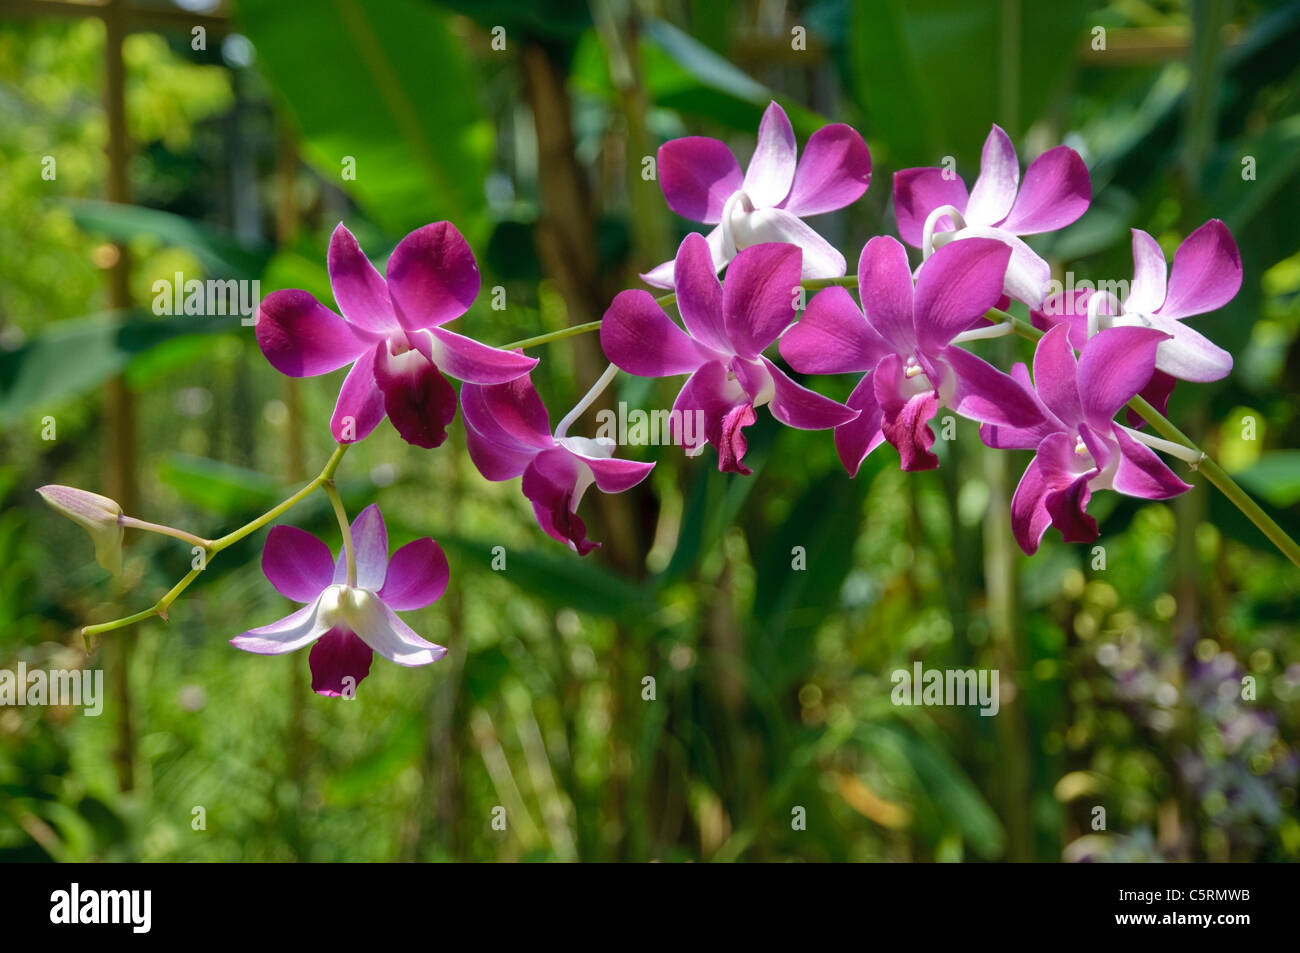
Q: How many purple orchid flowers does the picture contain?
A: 9